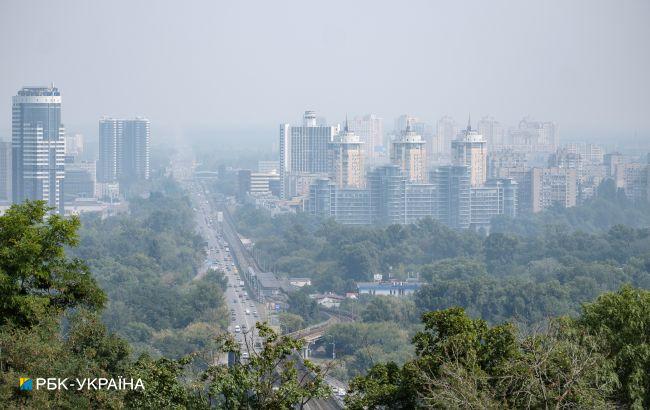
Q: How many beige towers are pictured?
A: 3